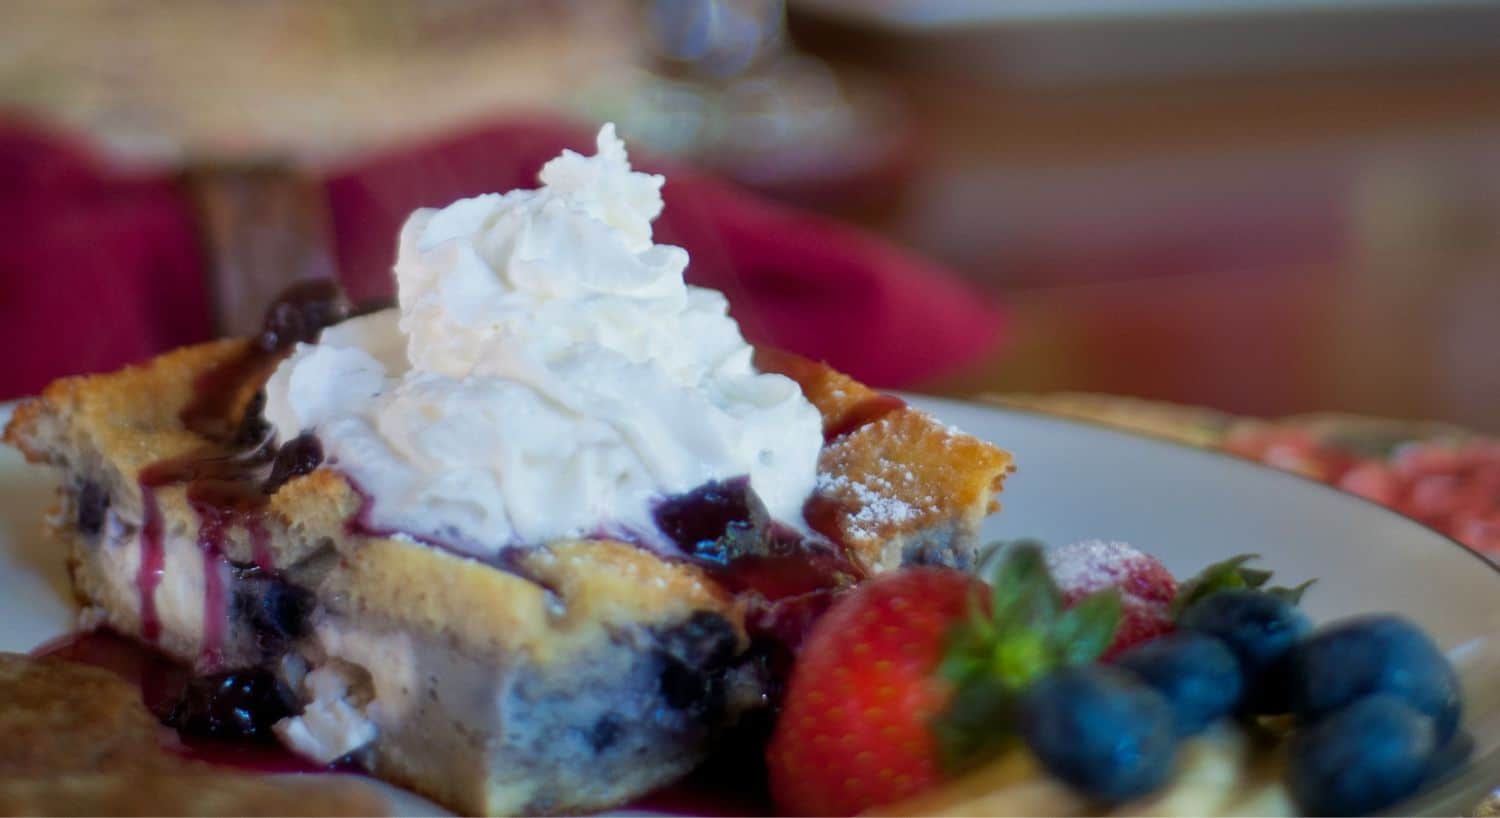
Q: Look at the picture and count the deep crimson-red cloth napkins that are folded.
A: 1